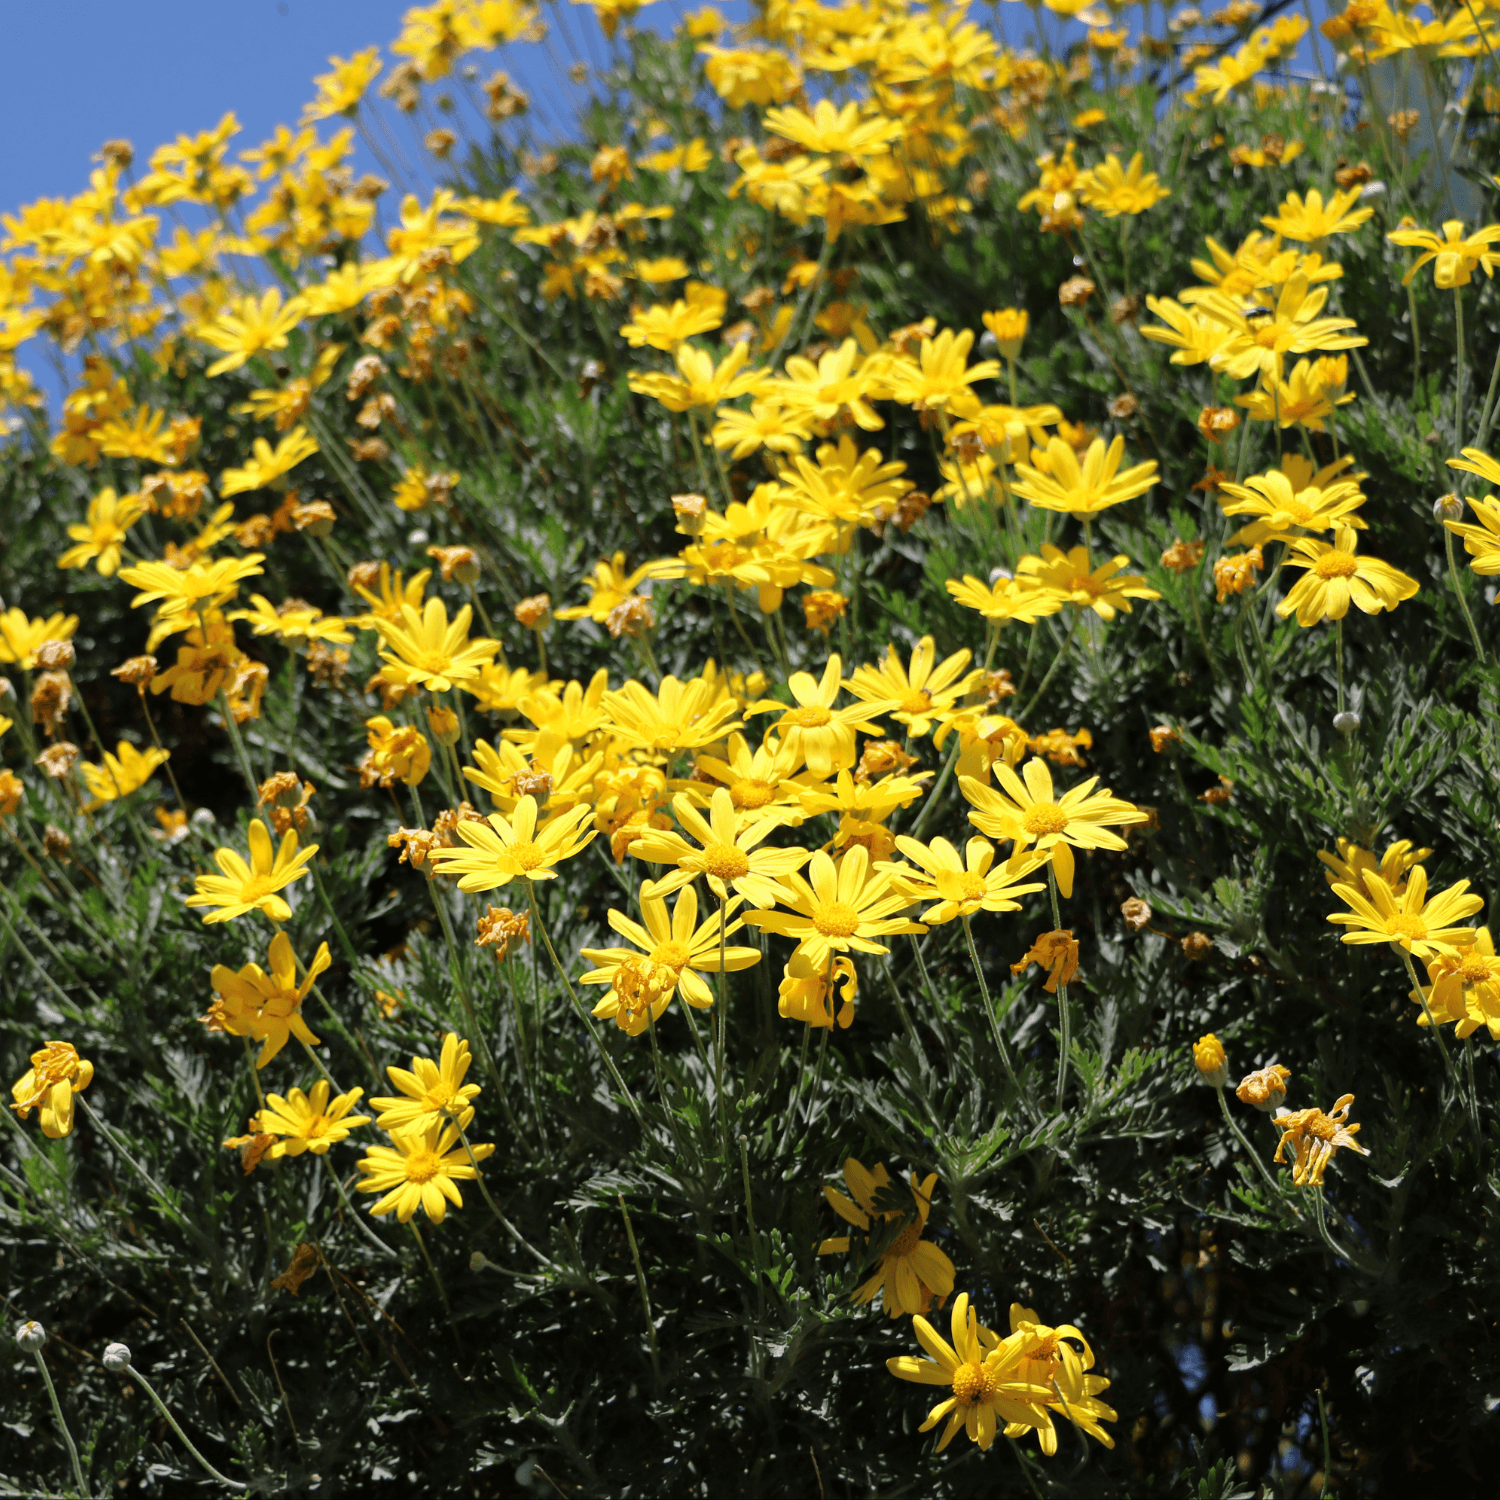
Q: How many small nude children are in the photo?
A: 0